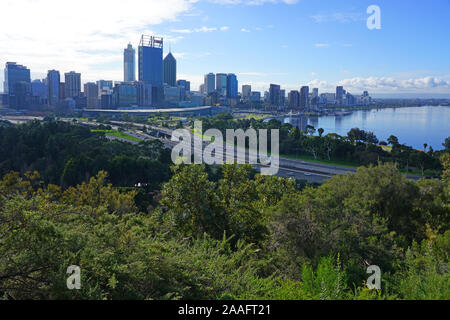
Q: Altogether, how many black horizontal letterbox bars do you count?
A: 1